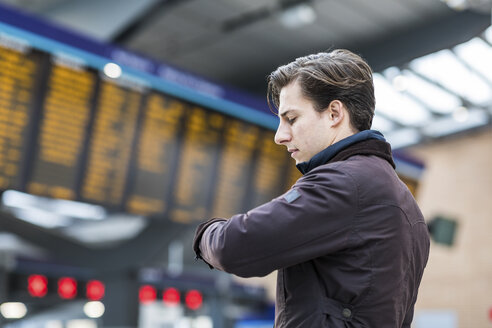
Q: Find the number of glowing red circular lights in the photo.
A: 6